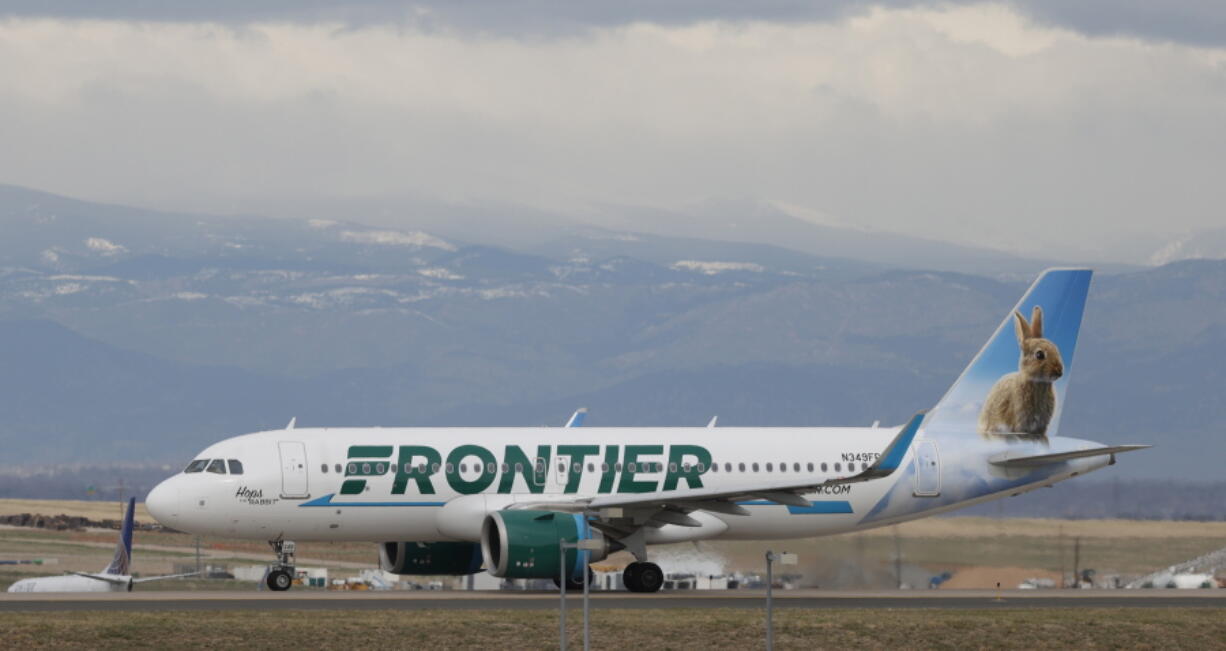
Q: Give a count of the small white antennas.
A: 3